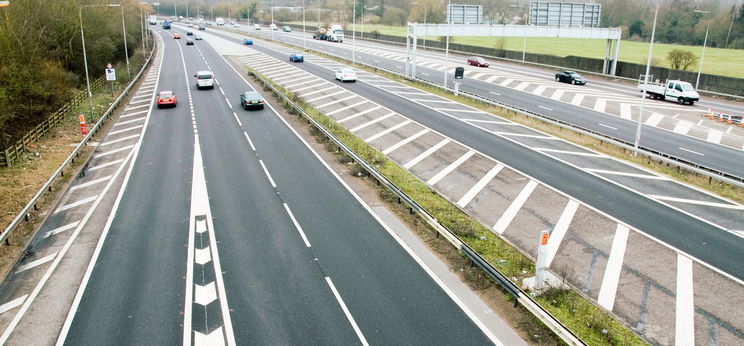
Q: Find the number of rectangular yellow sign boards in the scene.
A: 0